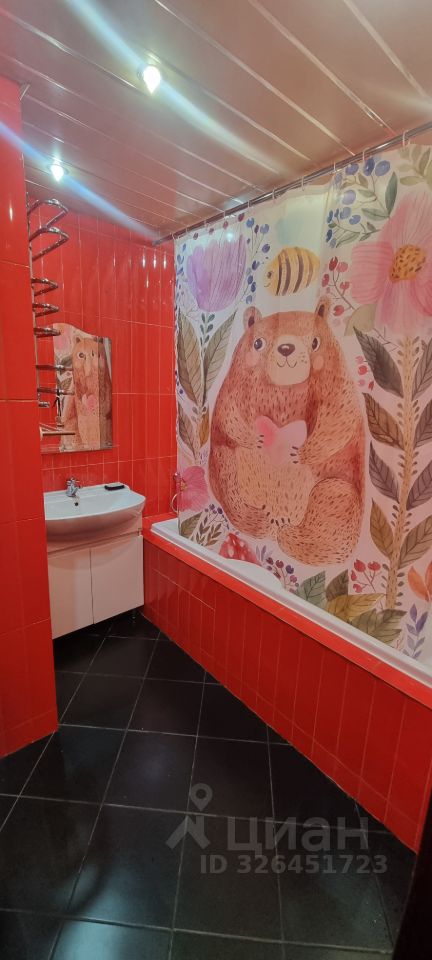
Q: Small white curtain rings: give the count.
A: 10